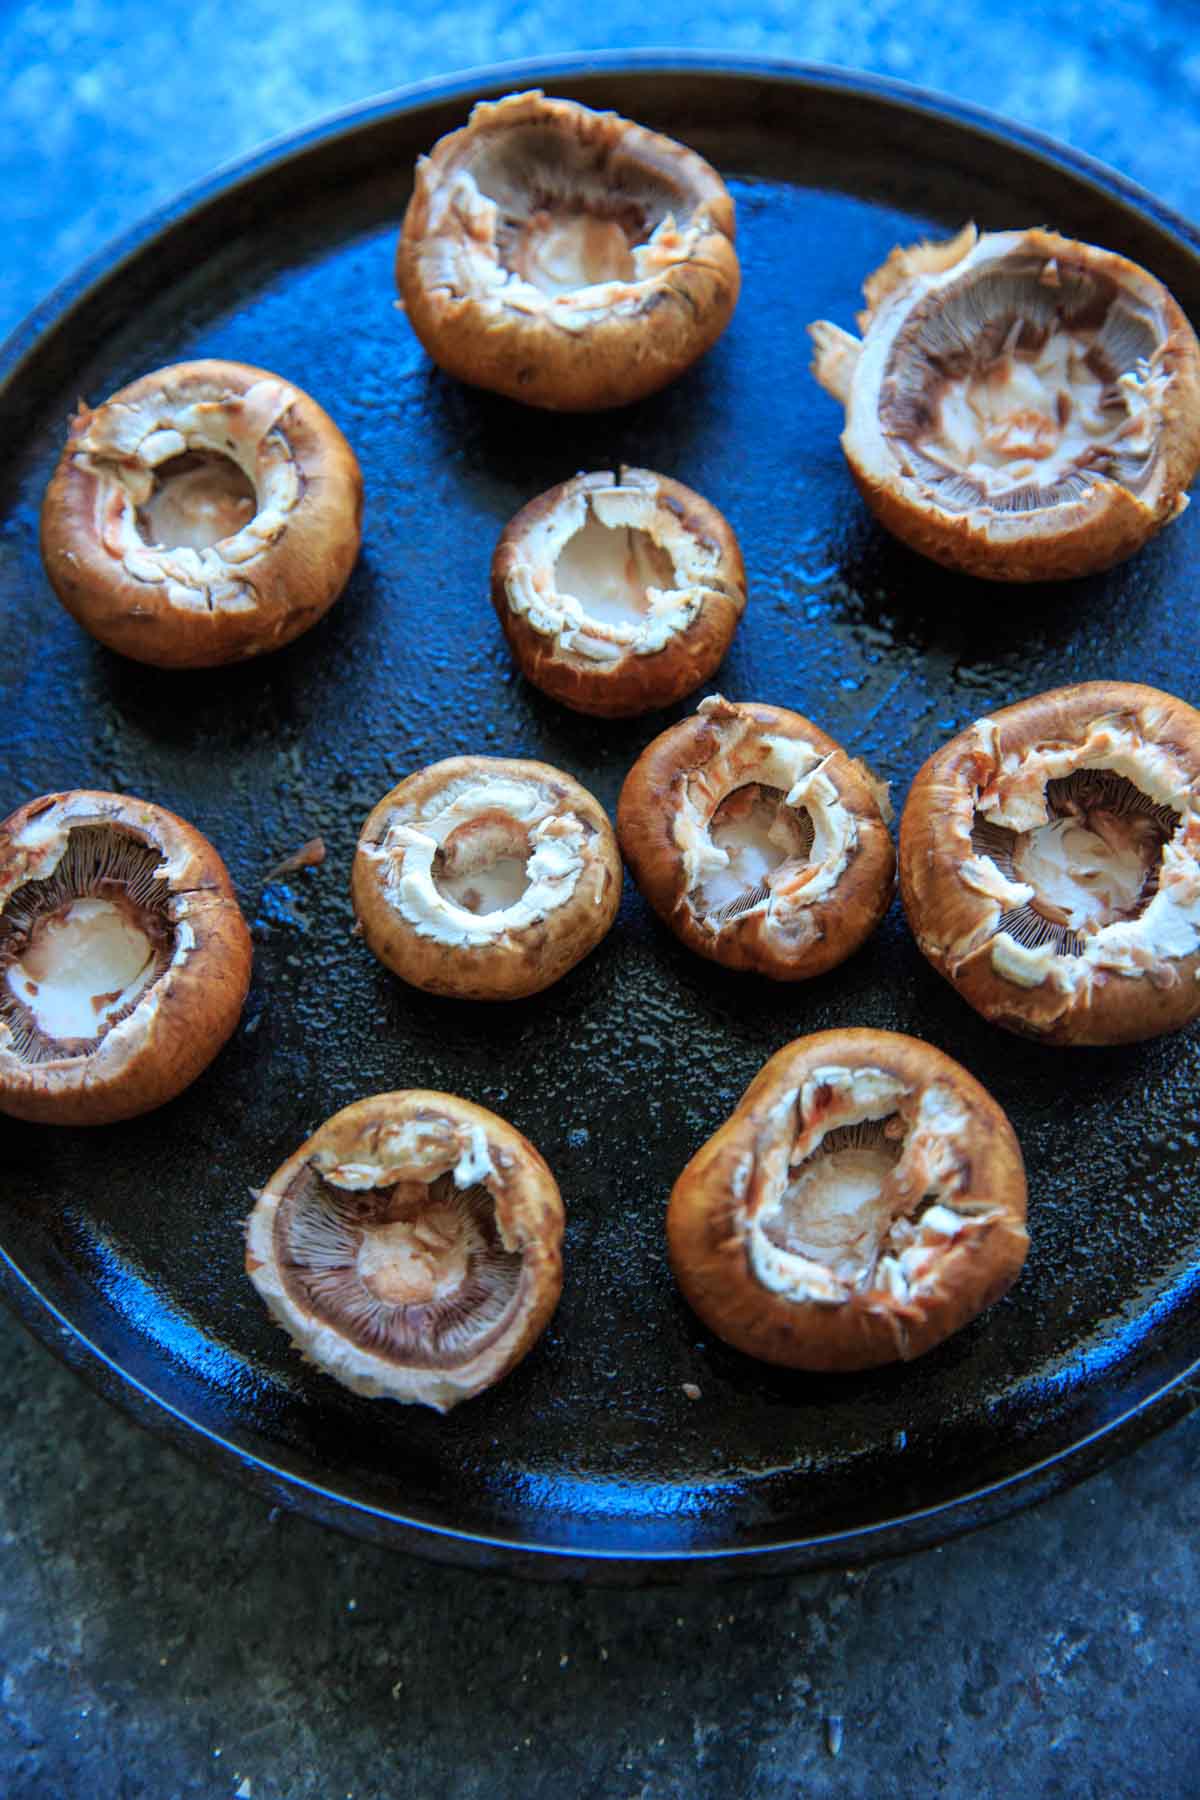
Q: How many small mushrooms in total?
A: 3